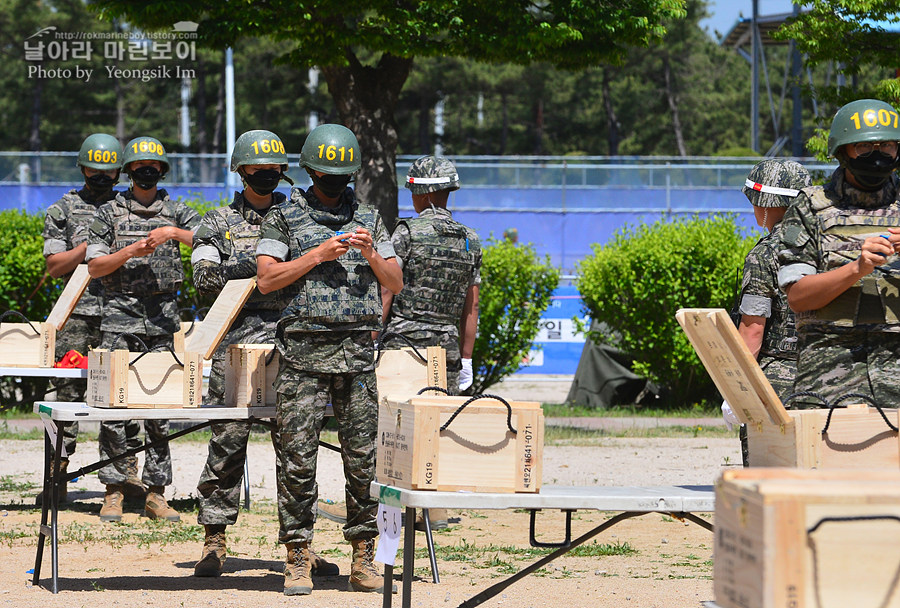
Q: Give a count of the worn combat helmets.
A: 7